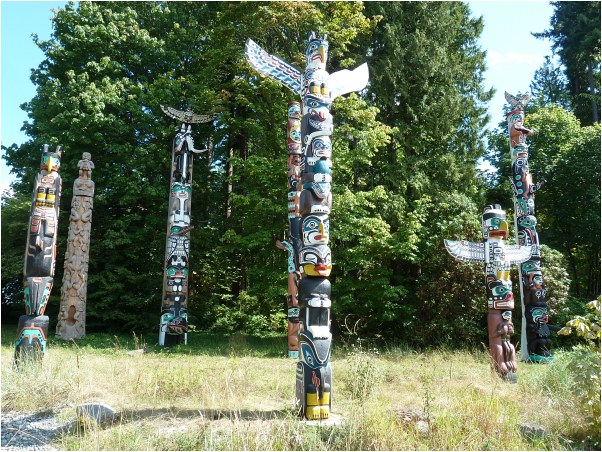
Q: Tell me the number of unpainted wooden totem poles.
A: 1